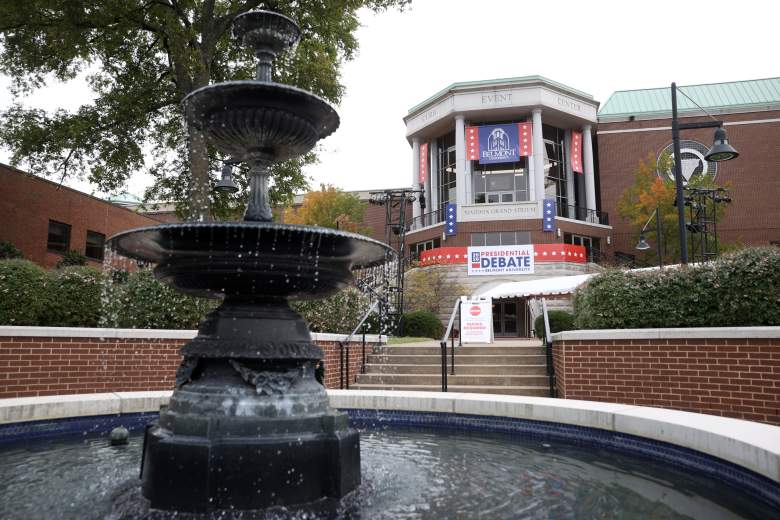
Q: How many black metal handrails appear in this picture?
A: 3